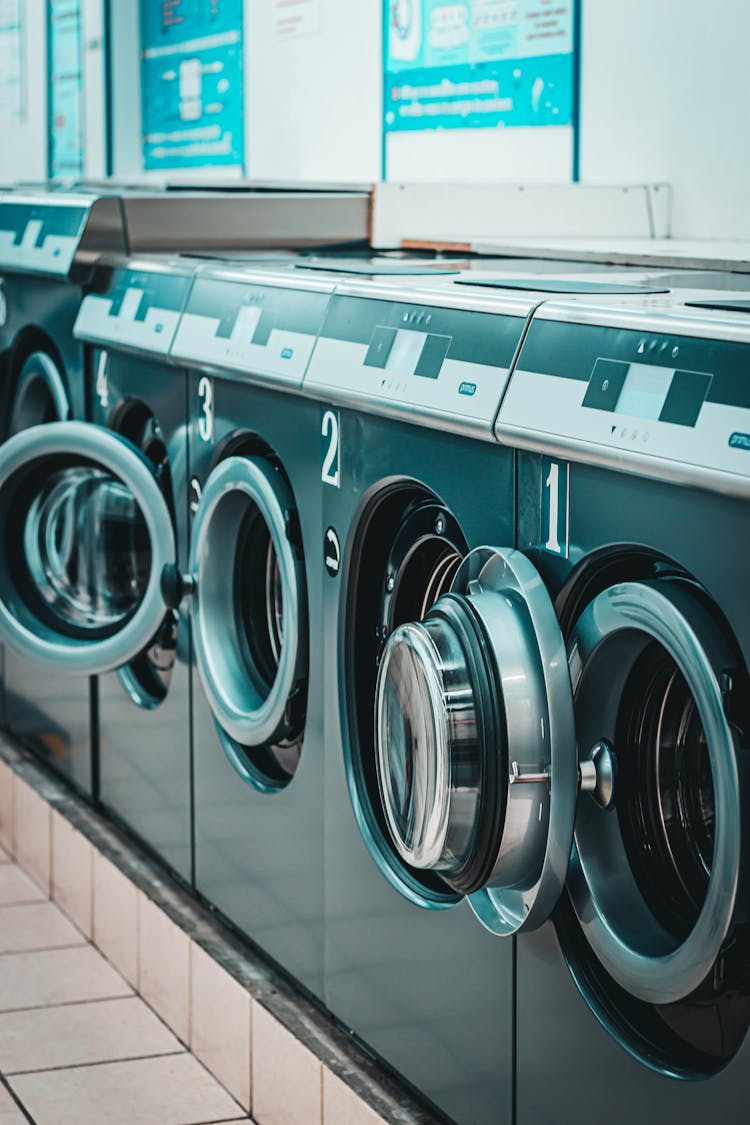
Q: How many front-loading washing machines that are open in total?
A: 2